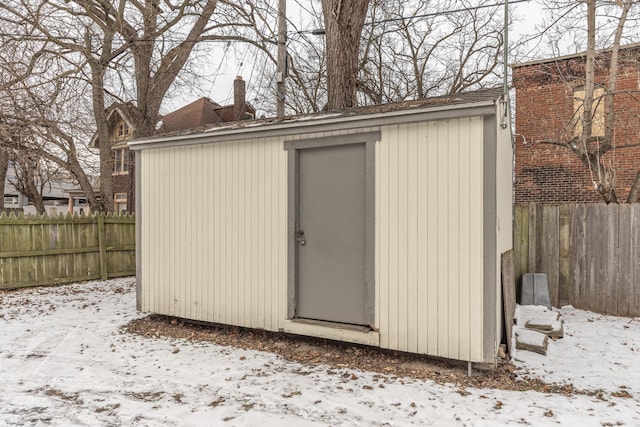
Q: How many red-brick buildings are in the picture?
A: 1